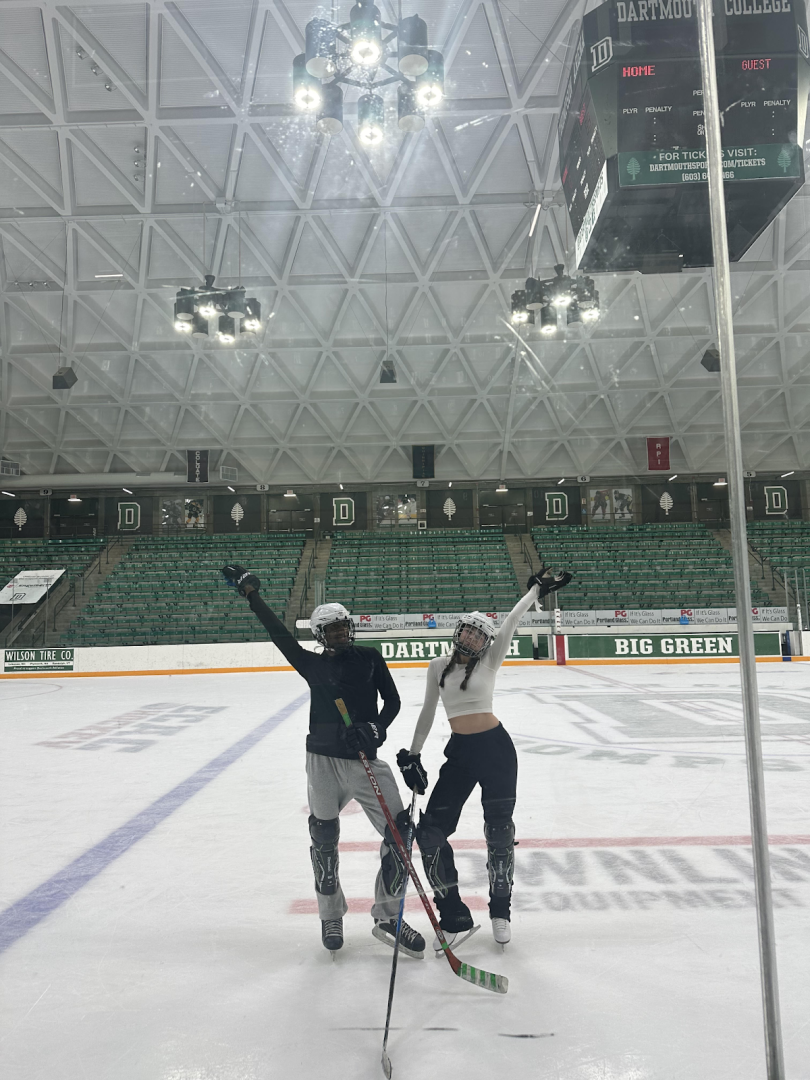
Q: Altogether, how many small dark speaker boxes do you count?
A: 3